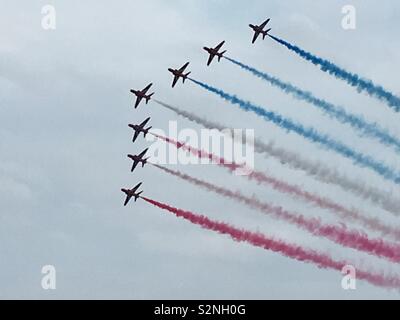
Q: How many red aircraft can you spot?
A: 7